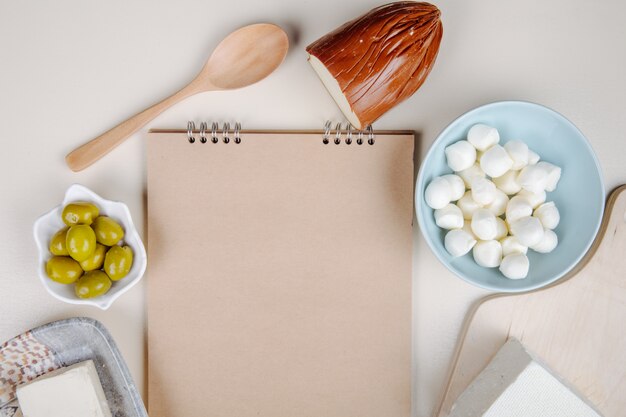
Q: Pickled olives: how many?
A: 8